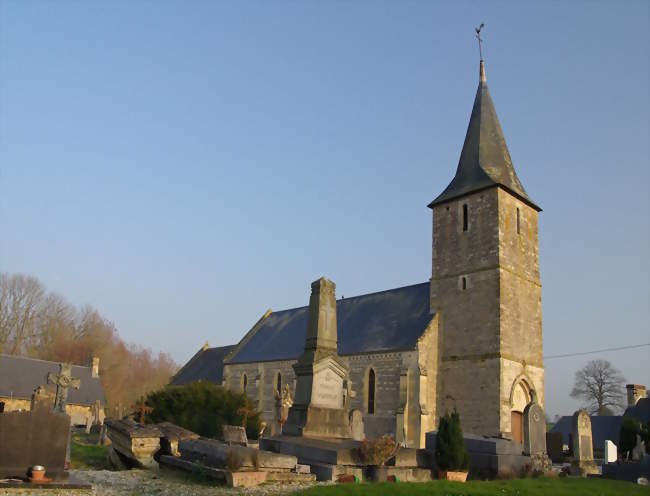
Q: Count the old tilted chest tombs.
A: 2